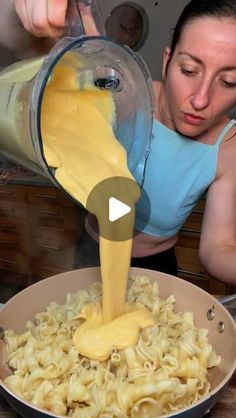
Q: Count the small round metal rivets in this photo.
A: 2